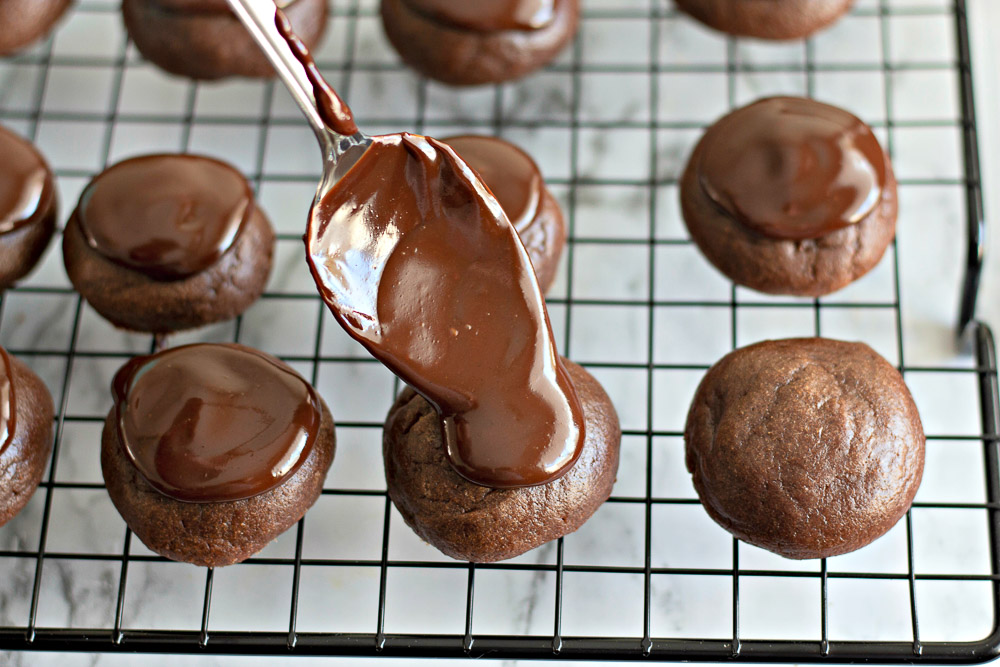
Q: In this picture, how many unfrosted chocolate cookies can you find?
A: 1